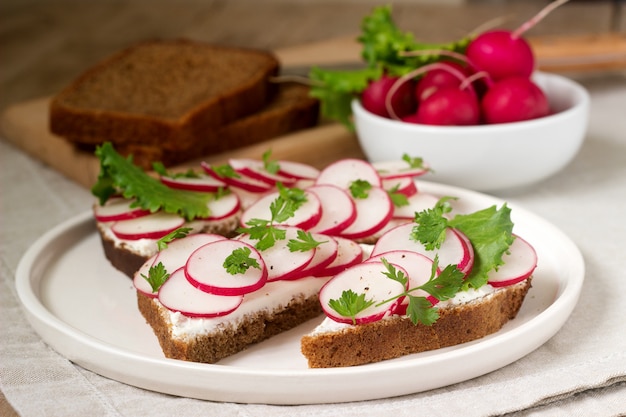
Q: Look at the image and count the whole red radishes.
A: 5